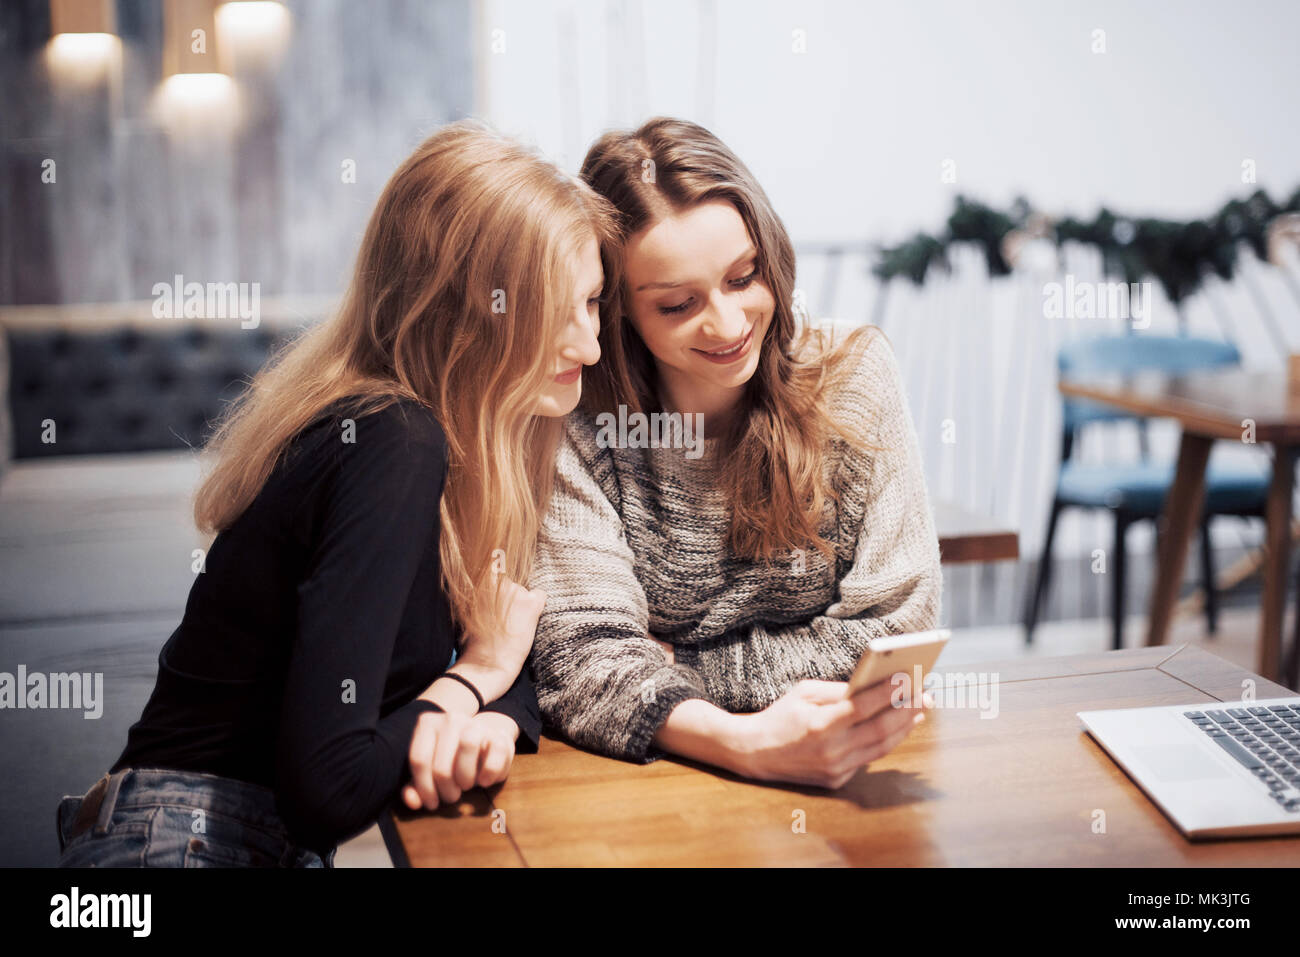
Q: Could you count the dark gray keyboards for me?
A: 1